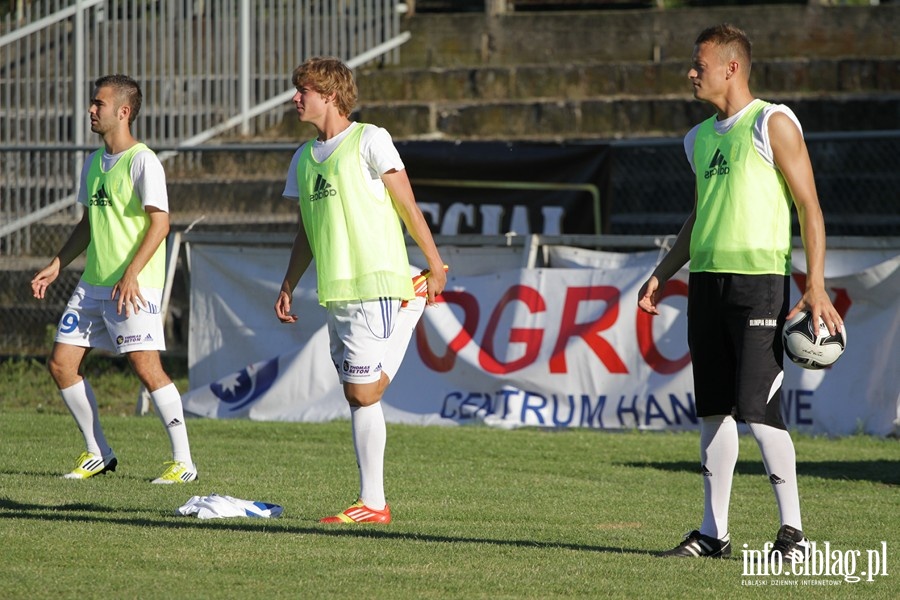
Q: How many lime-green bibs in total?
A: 3